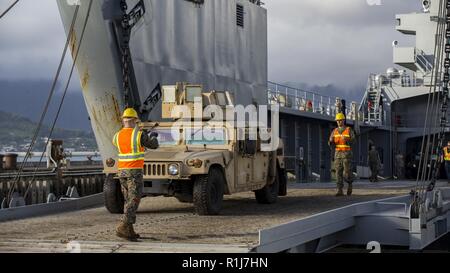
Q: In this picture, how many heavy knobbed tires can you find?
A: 3